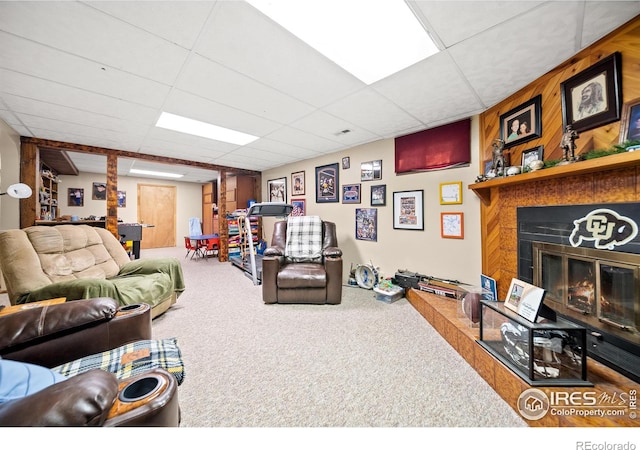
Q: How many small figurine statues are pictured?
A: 2